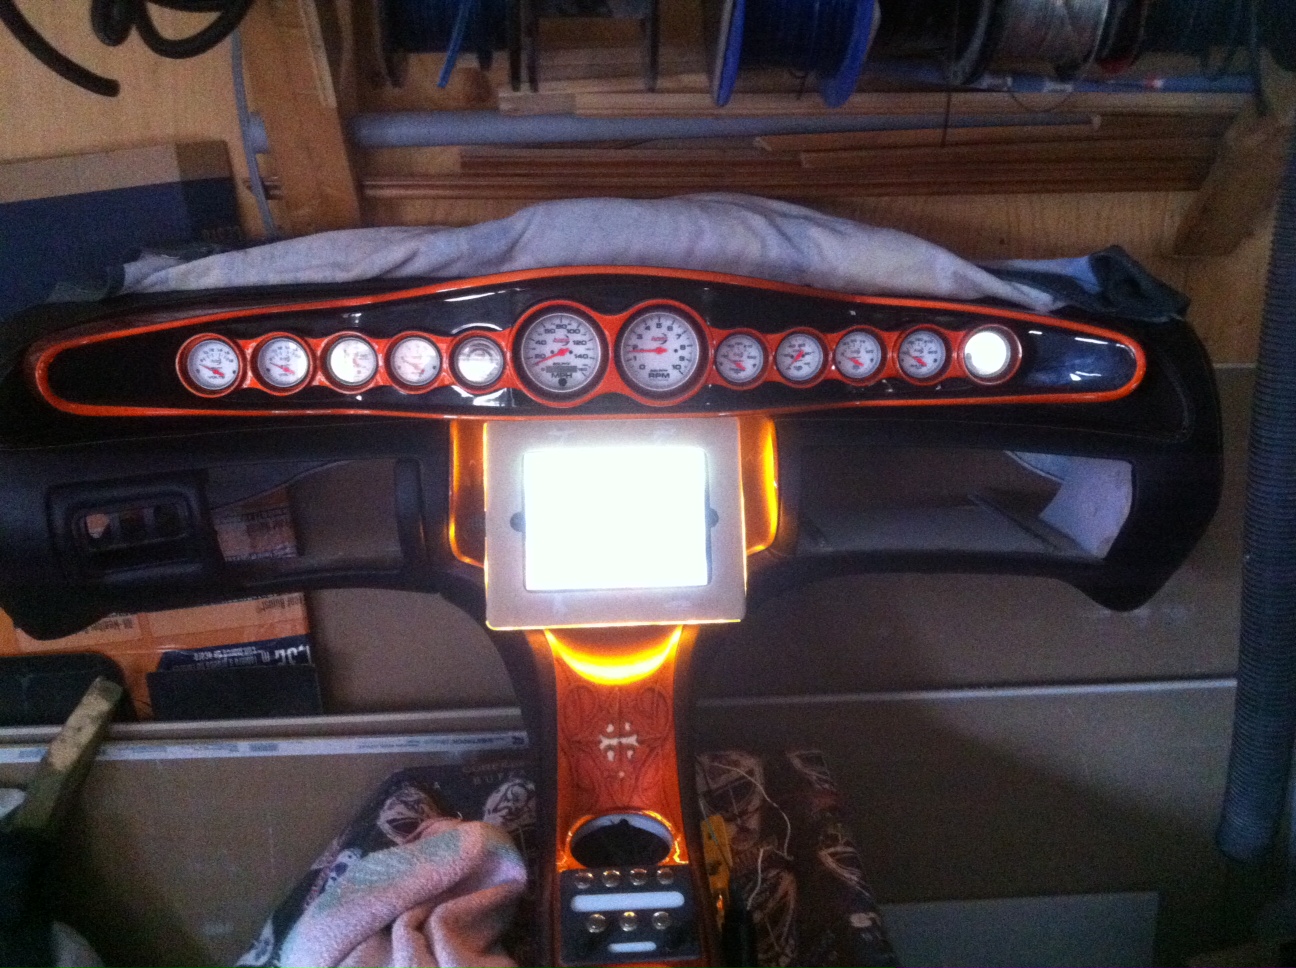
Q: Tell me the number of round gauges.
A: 12